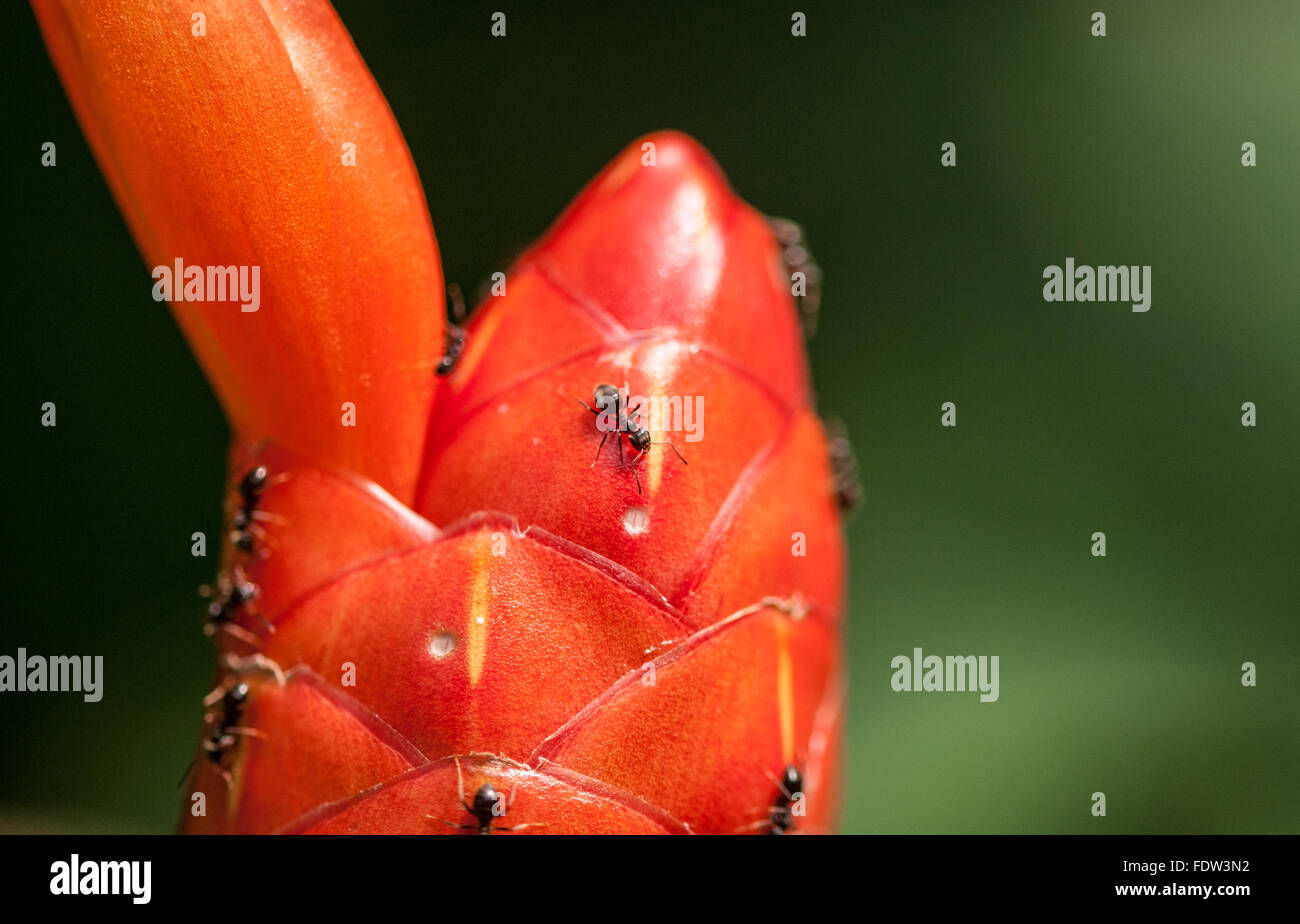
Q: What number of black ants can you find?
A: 9